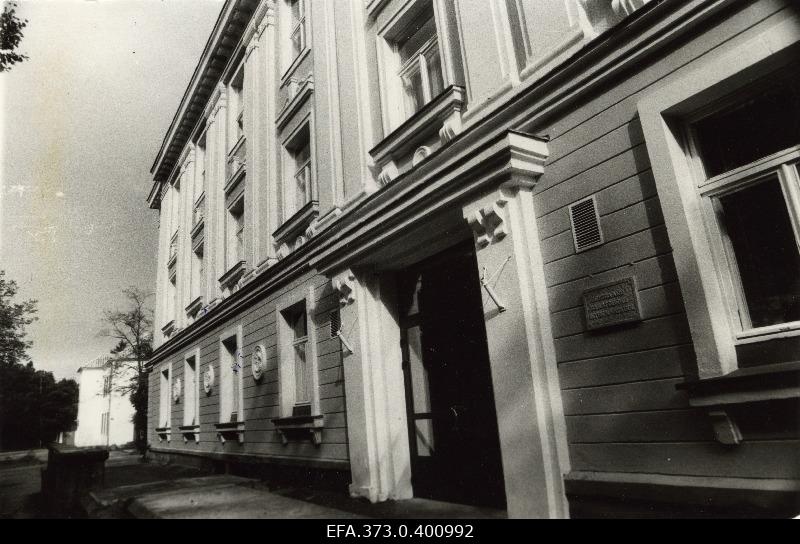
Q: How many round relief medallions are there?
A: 3